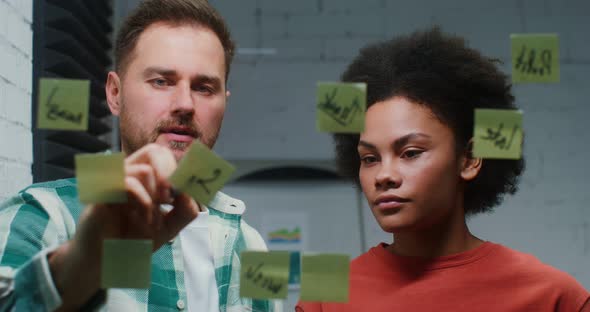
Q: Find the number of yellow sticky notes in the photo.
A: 9